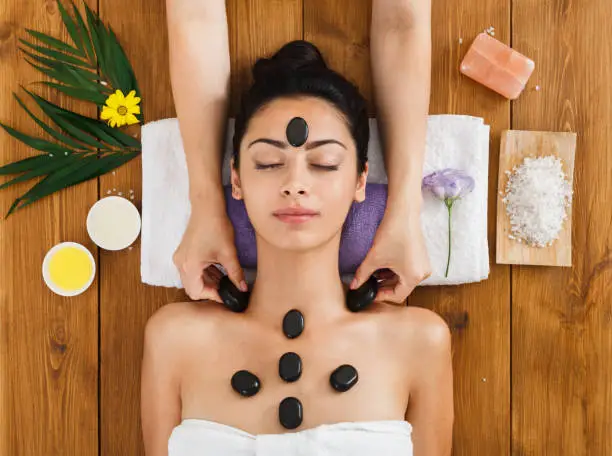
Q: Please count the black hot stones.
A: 8